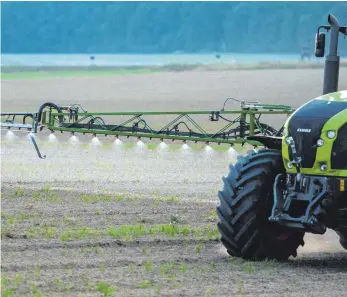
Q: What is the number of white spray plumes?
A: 11